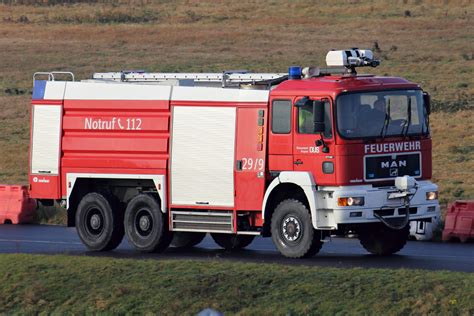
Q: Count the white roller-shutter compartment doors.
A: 2